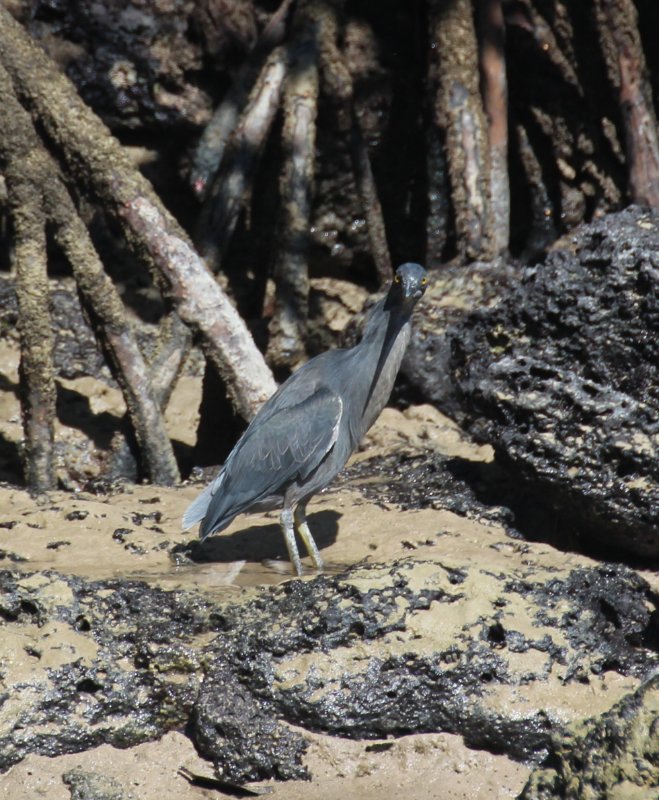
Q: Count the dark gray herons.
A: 1